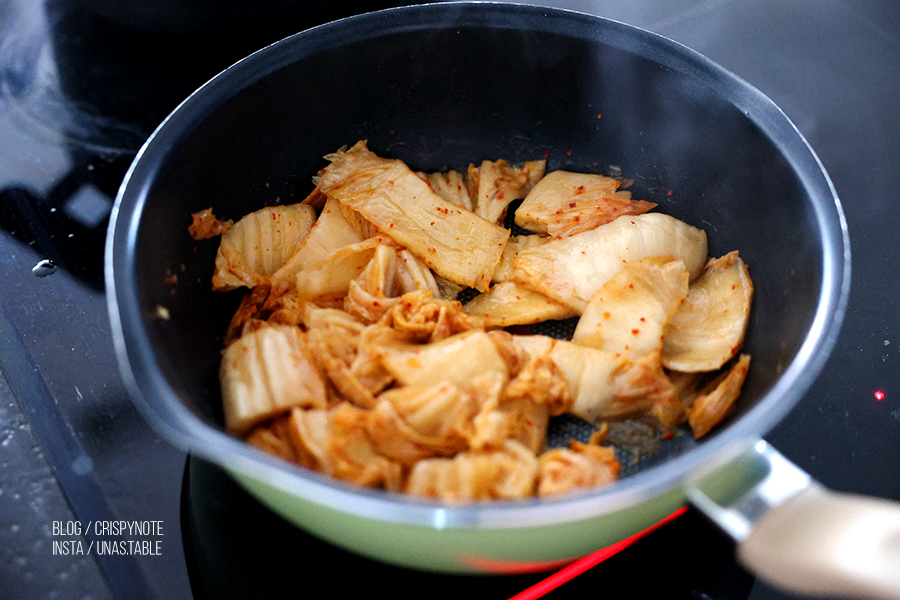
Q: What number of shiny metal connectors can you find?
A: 1